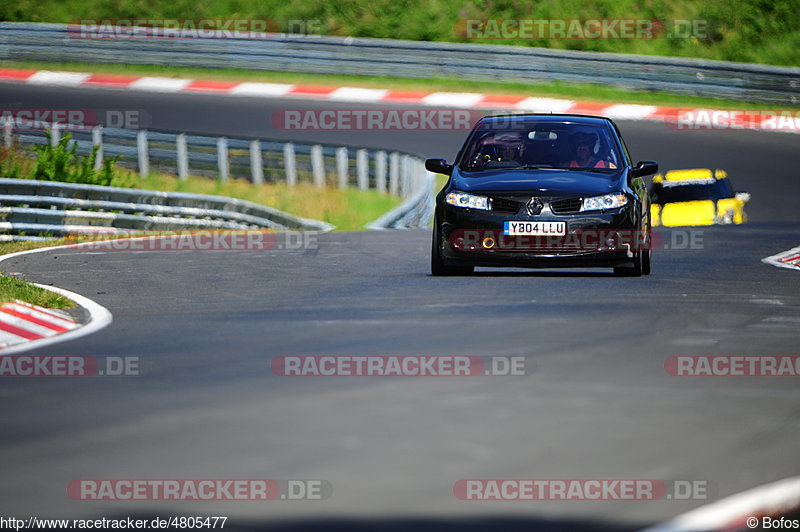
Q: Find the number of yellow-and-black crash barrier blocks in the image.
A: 0